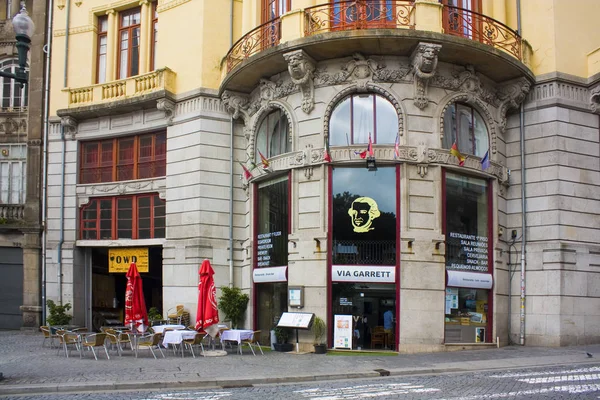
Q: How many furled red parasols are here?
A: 2